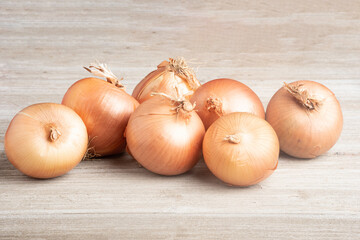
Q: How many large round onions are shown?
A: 7